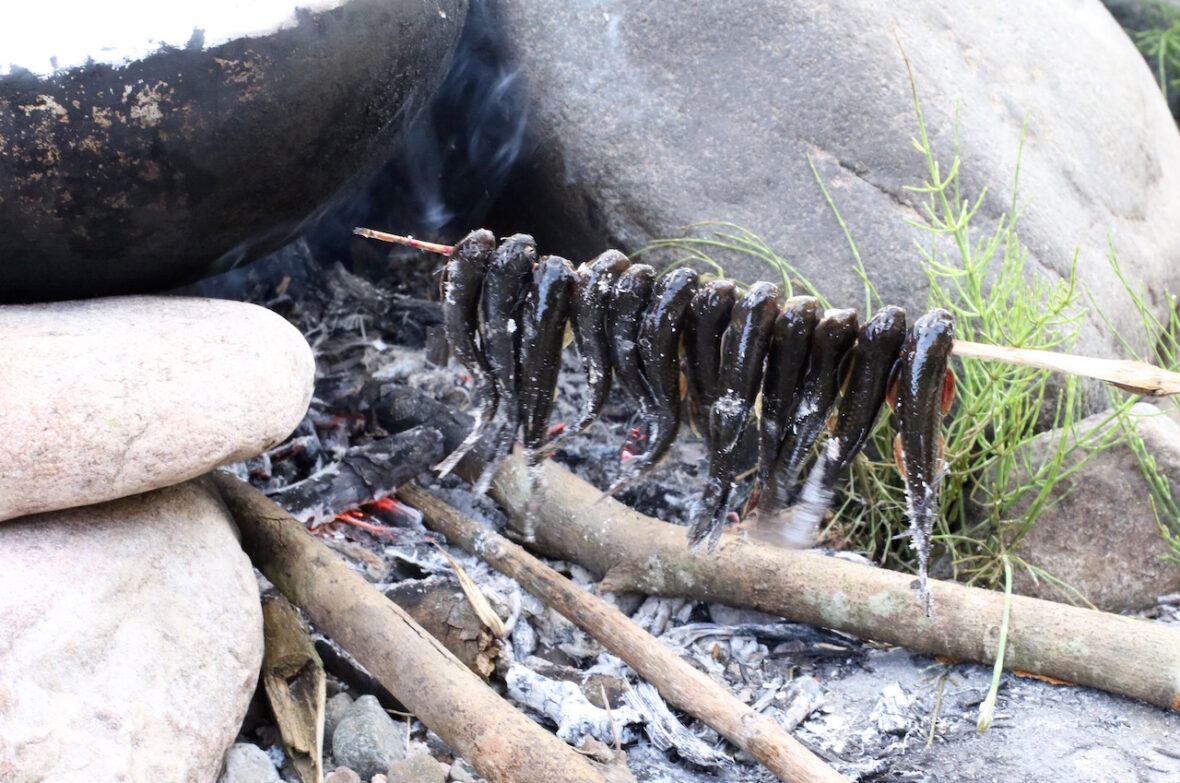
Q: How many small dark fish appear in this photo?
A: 12